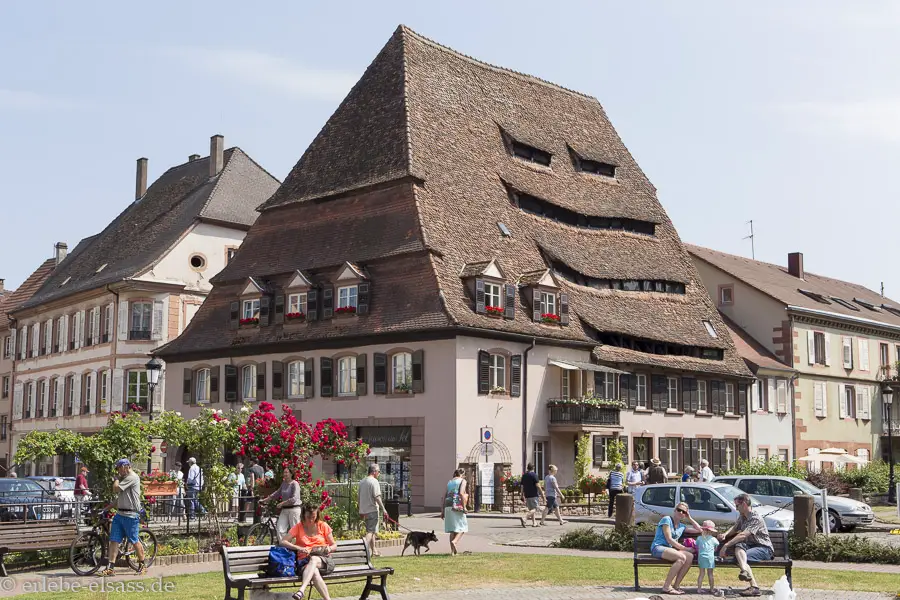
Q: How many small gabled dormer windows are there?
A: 5